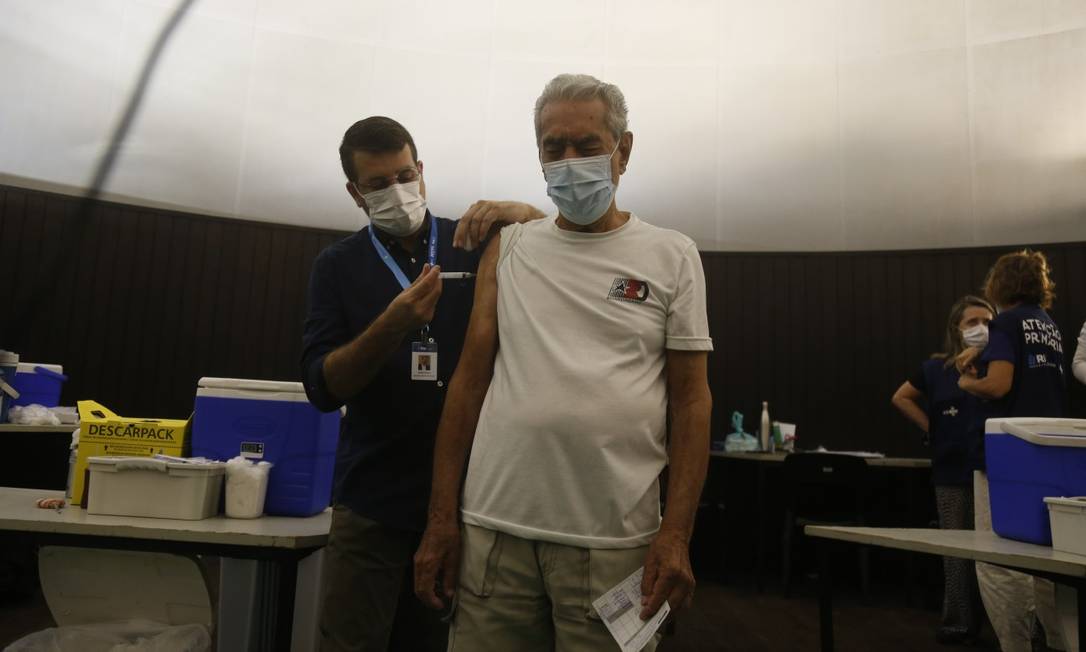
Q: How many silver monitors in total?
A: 0